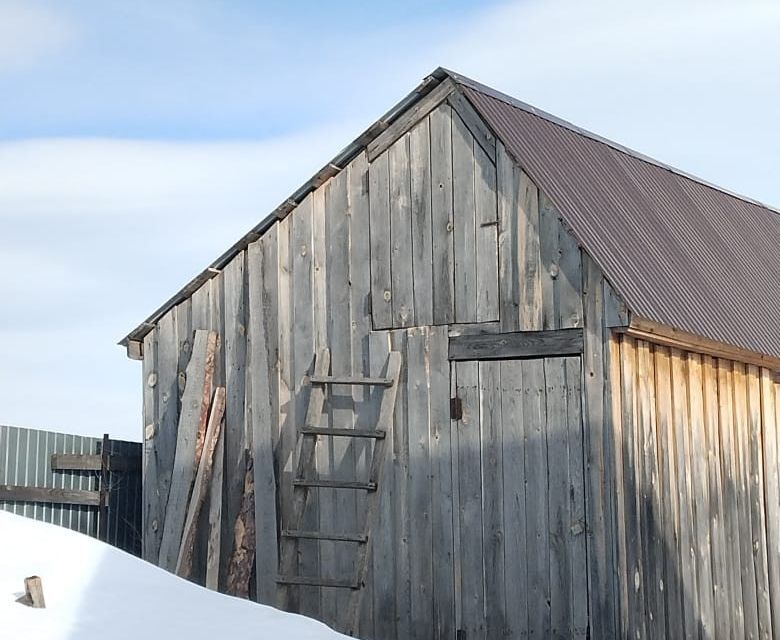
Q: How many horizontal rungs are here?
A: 5